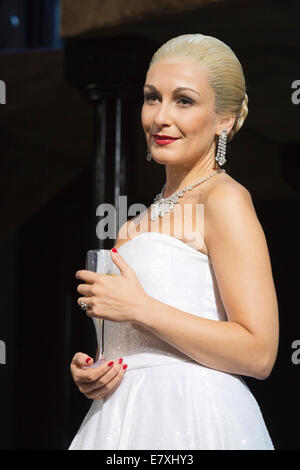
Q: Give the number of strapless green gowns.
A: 0